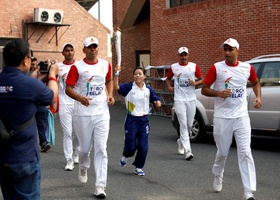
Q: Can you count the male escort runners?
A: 4